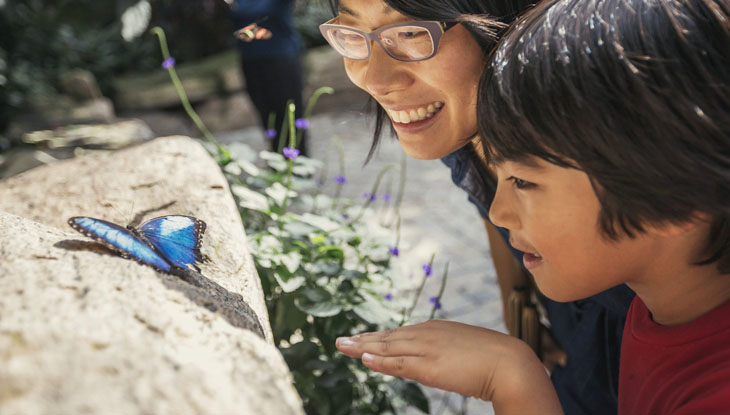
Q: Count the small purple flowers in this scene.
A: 11